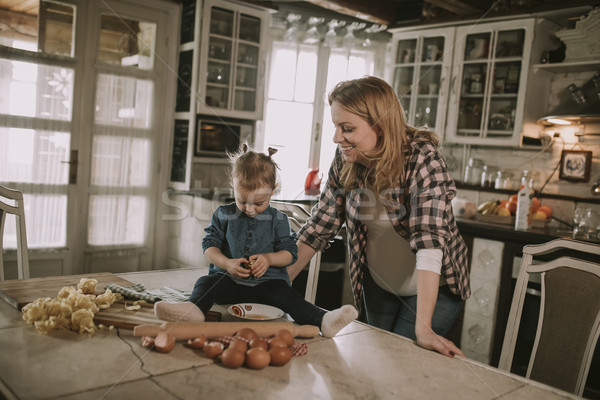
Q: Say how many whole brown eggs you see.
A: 8